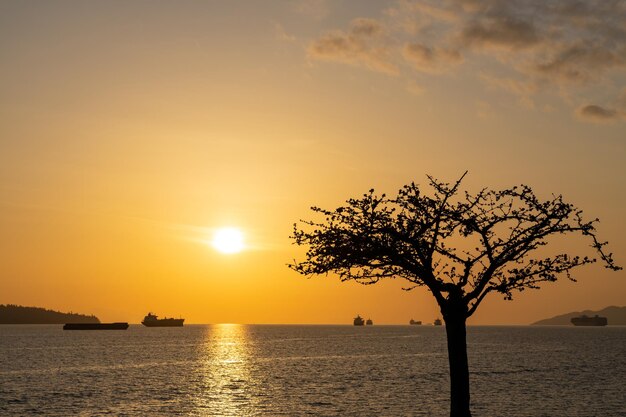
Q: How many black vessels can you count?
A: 7